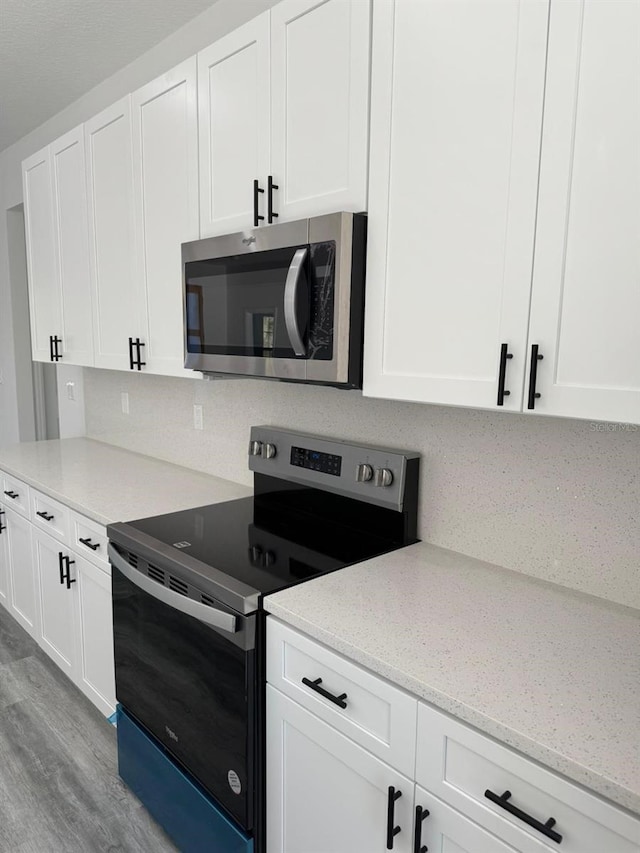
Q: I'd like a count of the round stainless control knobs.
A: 4